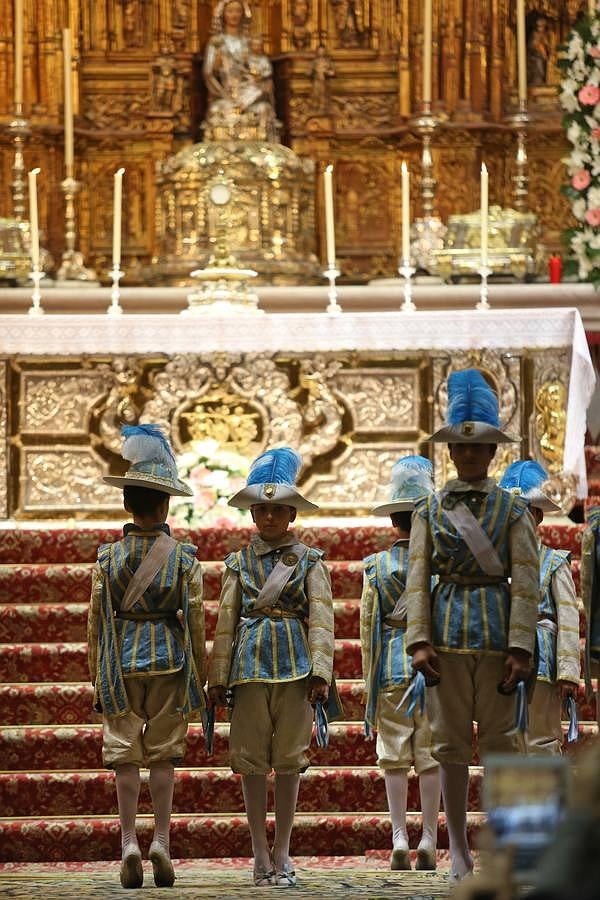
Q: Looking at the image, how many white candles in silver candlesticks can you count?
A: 9